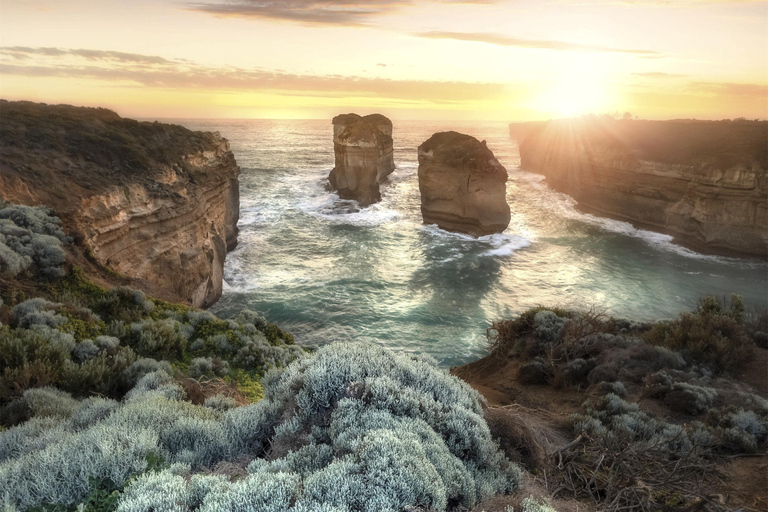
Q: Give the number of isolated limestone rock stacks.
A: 2